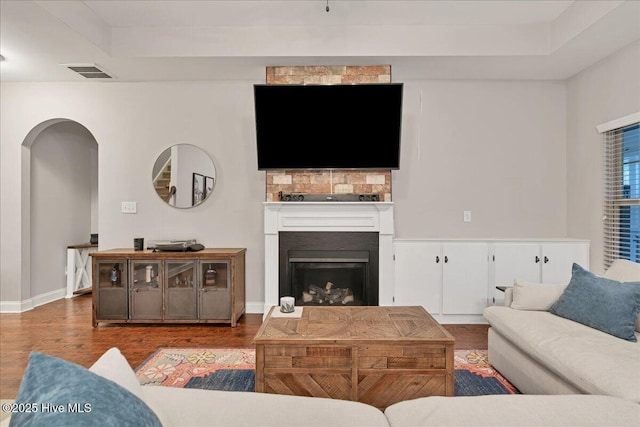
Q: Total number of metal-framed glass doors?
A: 4